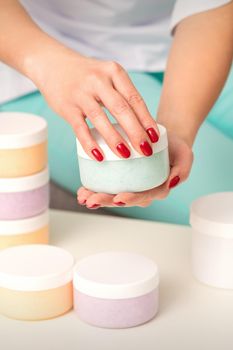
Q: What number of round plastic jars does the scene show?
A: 7